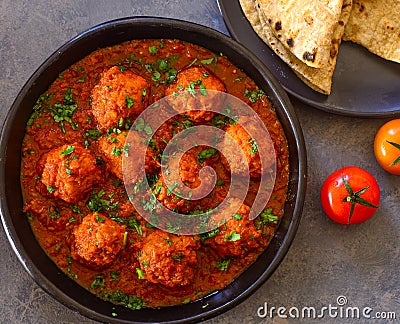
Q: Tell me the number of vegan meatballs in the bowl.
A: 9